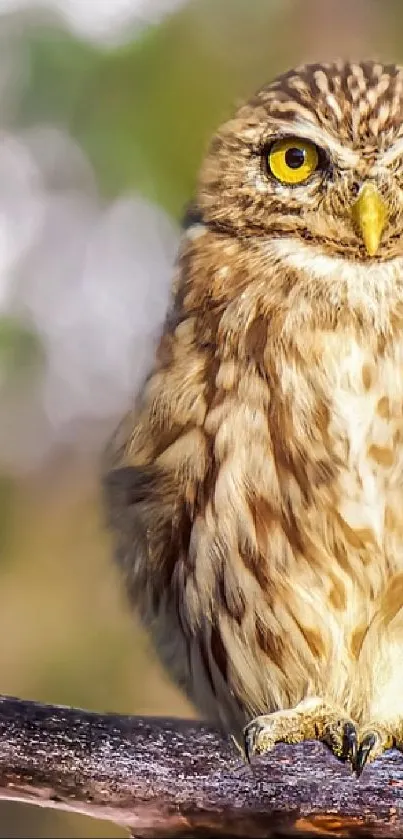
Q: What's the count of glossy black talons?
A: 3